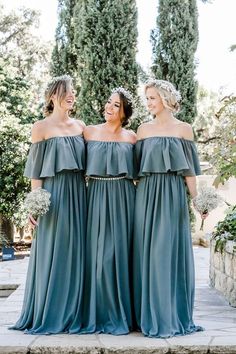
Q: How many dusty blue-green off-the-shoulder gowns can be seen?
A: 3